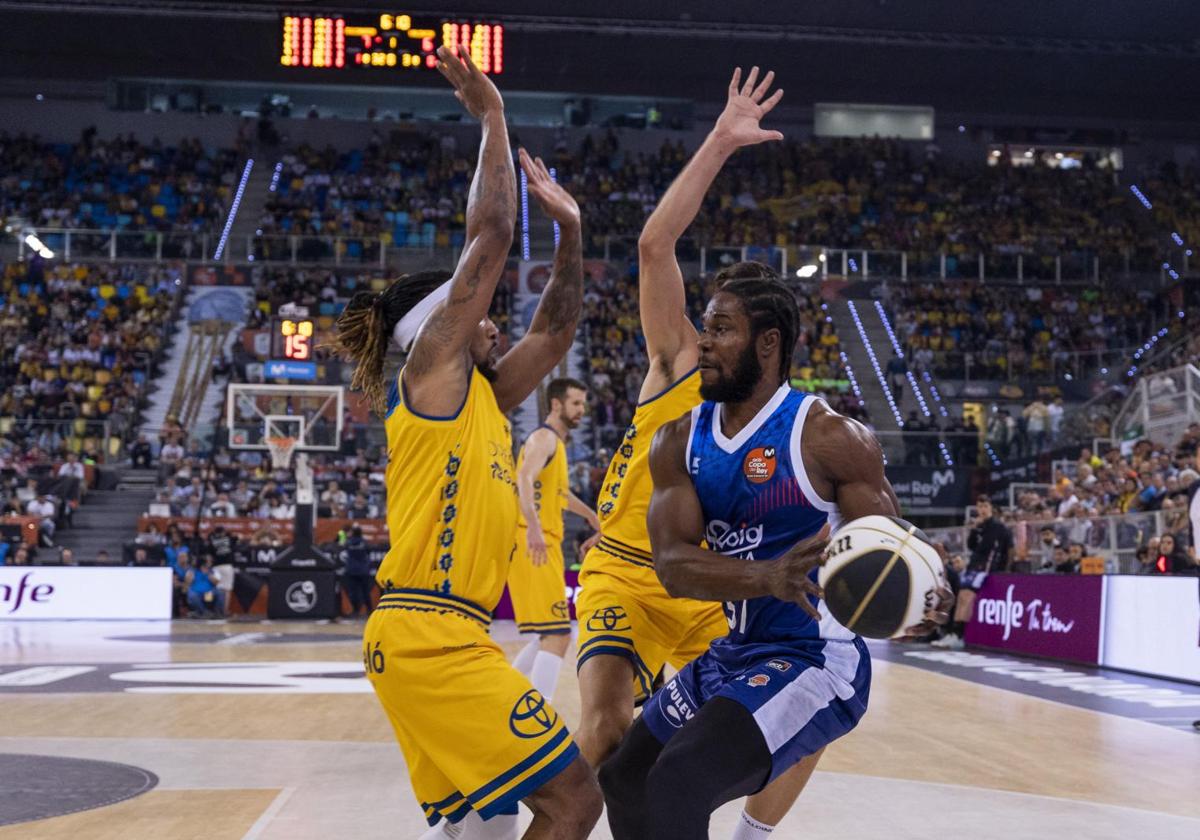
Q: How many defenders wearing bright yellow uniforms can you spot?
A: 3